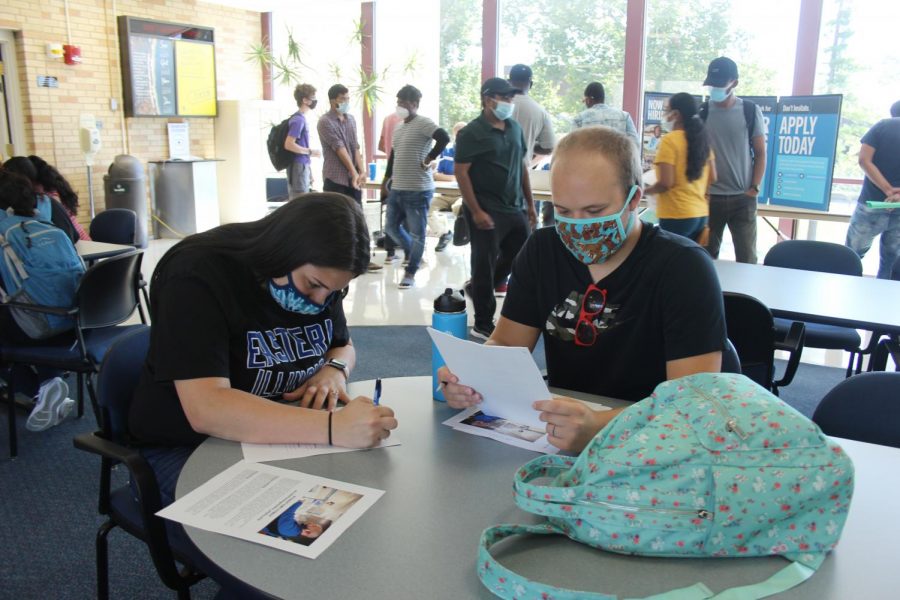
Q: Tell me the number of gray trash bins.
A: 1